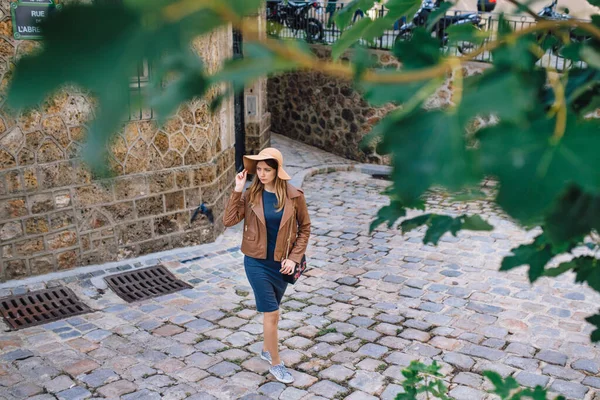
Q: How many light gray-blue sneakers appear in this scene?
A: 2